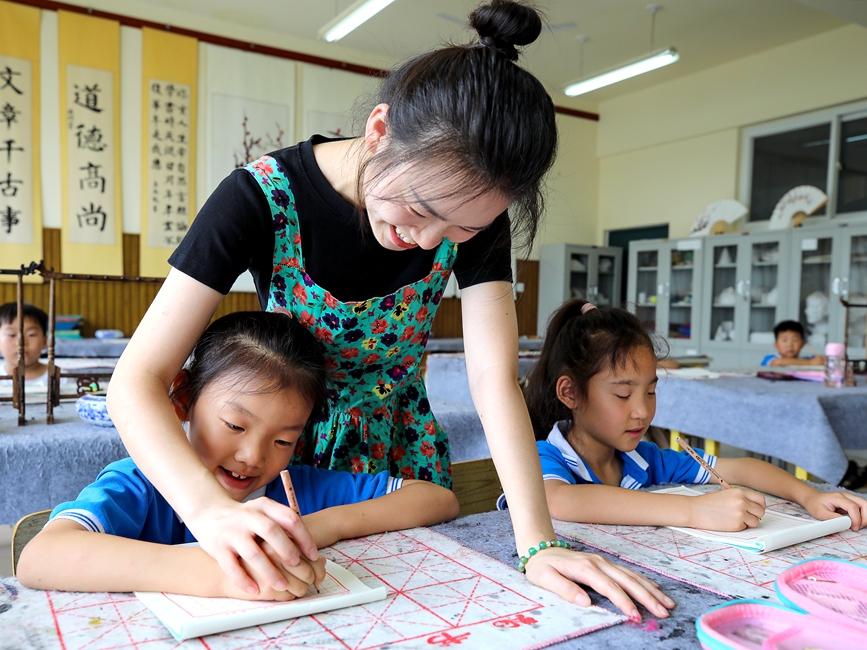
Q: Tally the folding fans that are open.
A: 2